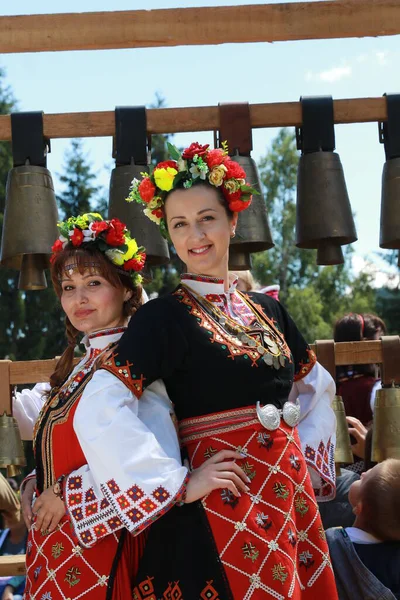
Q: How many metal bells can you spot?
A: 8